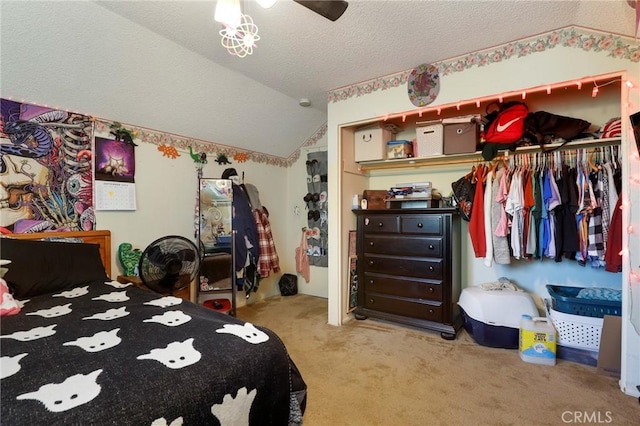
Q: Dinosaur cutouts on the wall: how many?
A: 5